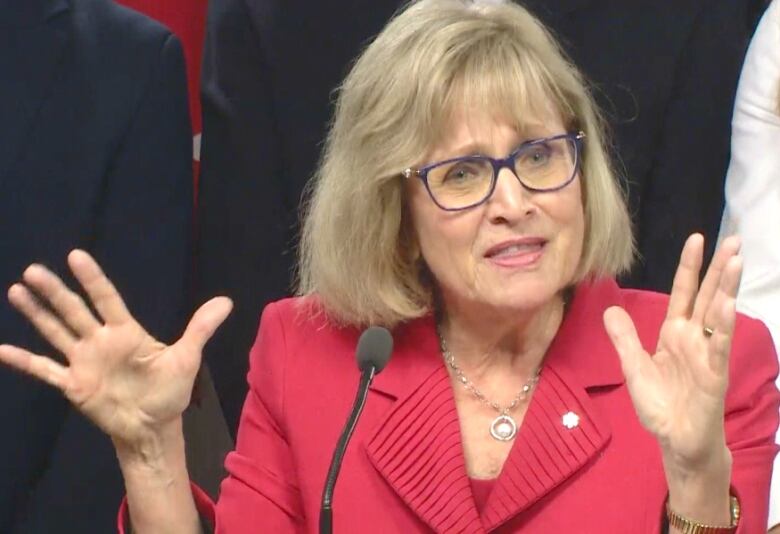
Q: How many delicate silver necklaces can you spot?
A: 1